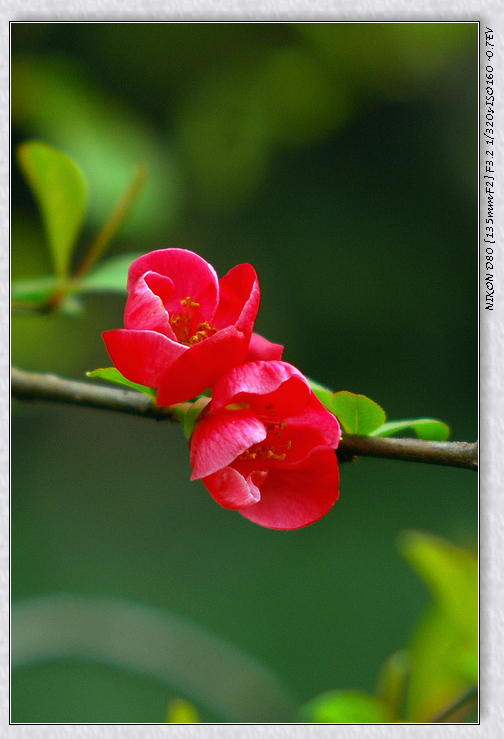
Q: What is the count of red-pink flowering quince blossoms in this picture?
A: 2